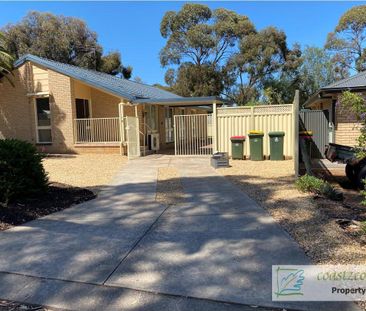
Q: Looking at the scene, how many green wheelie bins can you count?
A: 3